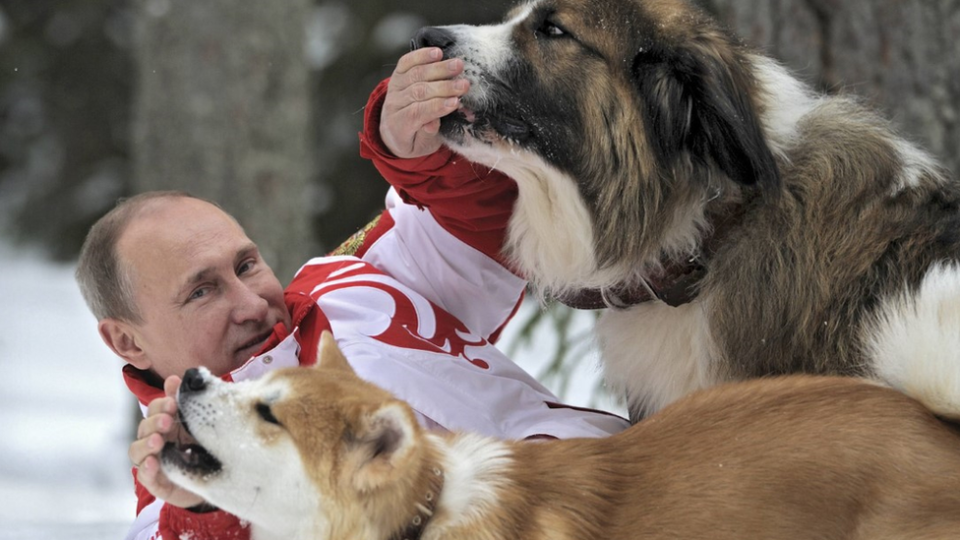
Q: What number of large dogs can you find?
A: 2